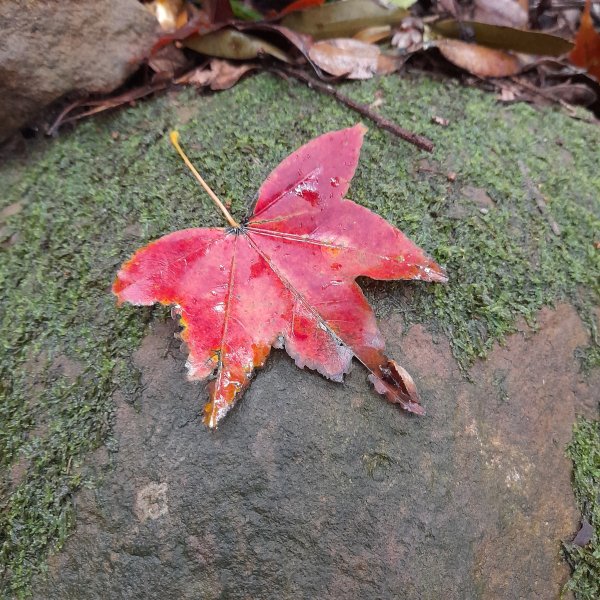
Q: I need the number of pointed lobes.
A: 5